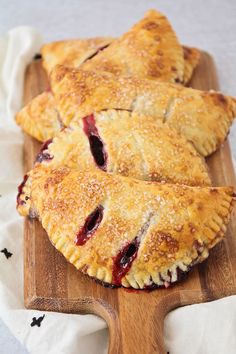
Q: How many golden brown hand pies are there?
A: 5